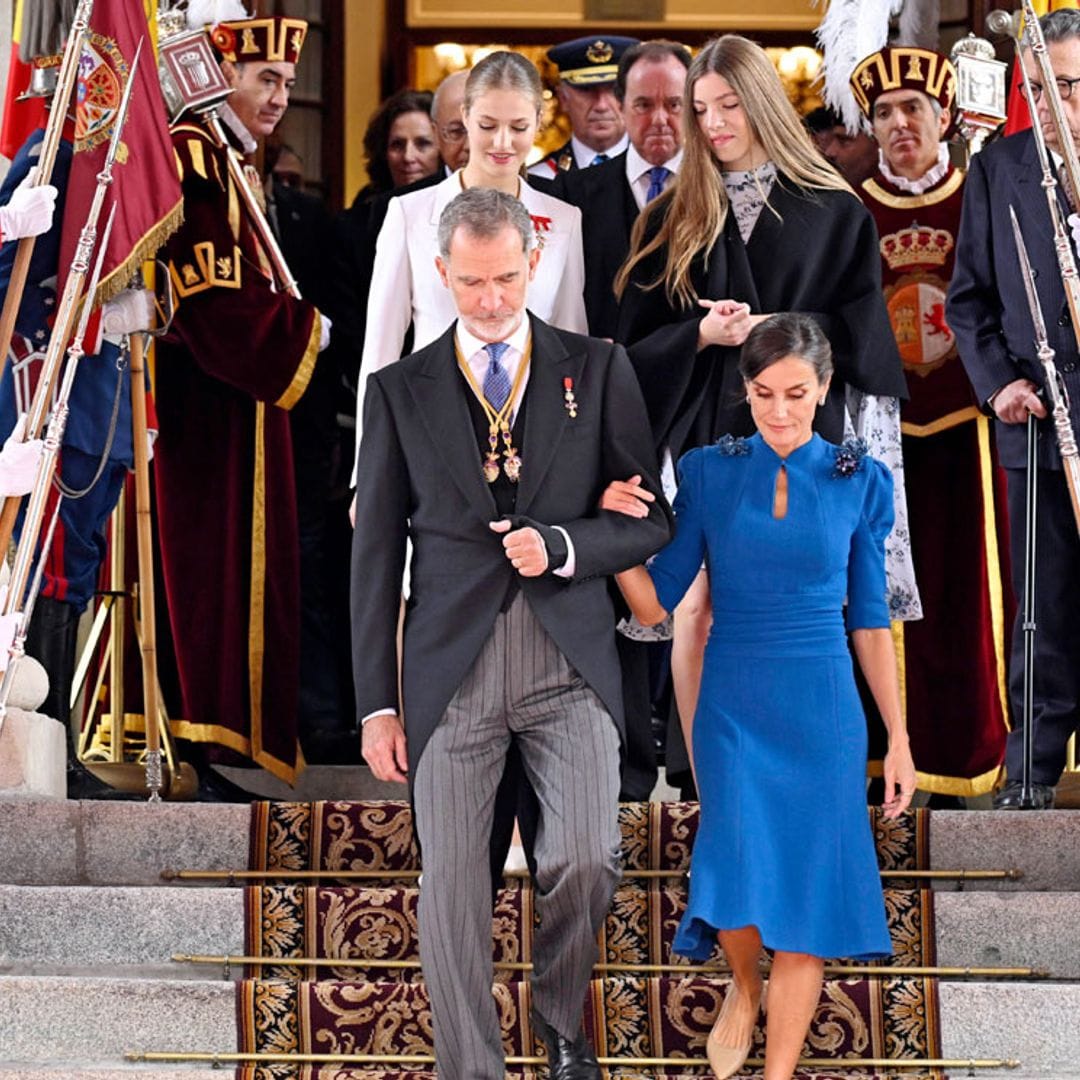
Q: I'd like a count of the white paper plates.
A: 0